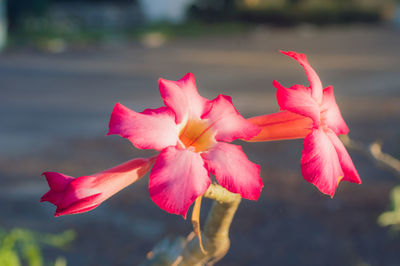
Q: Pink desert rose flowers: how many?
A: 3